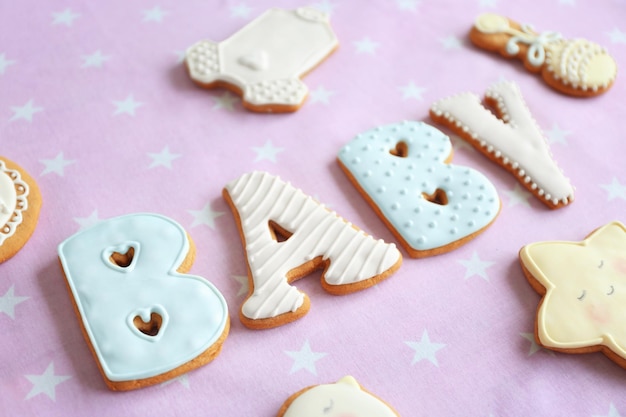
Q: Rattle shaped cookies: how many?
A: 1